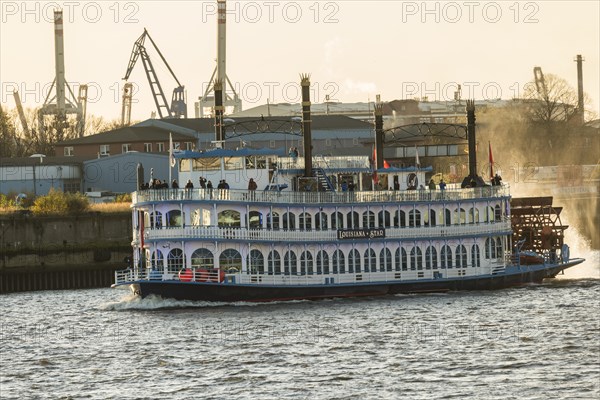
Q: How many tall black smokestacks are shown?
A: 4